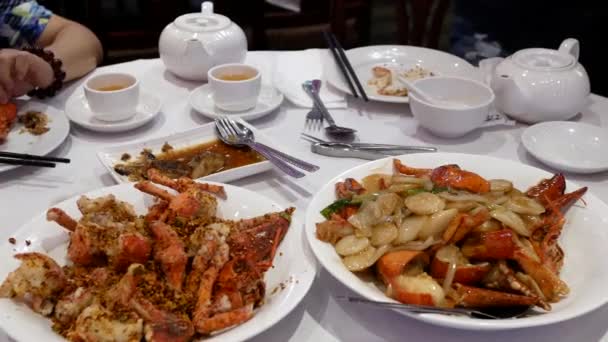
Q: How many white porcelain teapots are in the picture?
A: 2